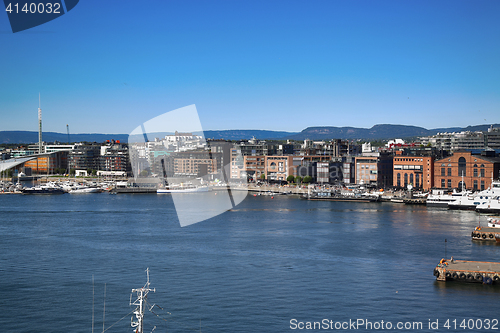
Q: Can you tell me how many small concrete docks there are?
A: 2